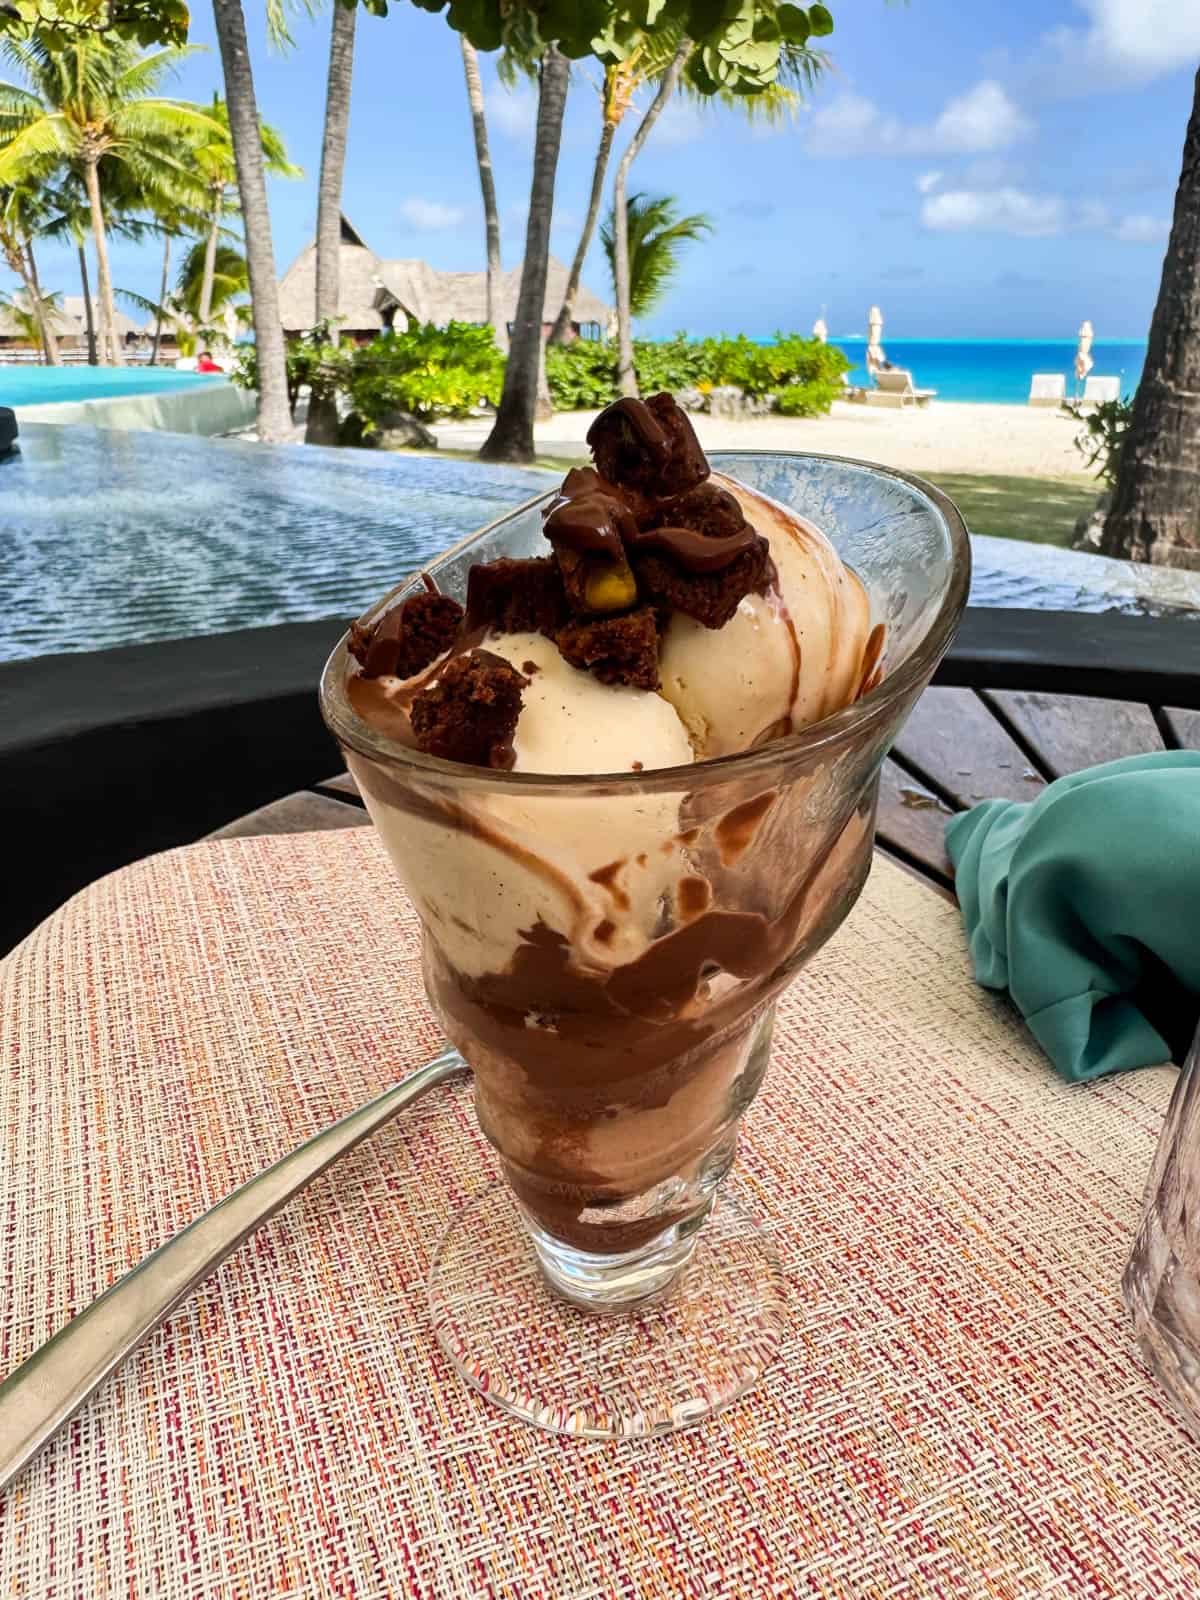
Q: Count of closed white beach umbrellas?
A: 3